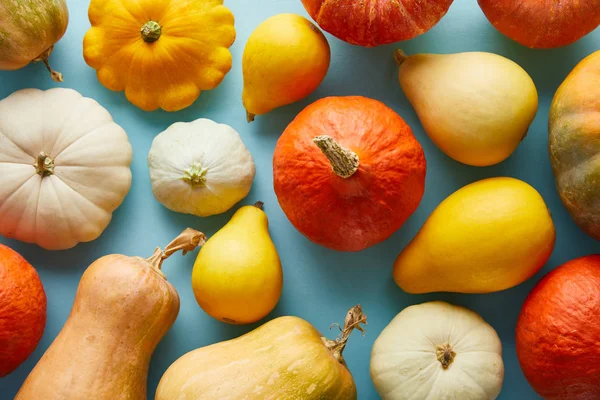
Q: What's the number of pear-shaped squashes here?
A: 4